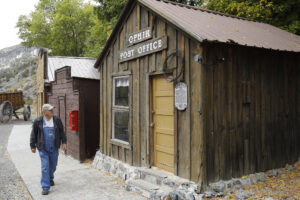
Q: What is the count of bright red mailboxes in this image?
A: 1